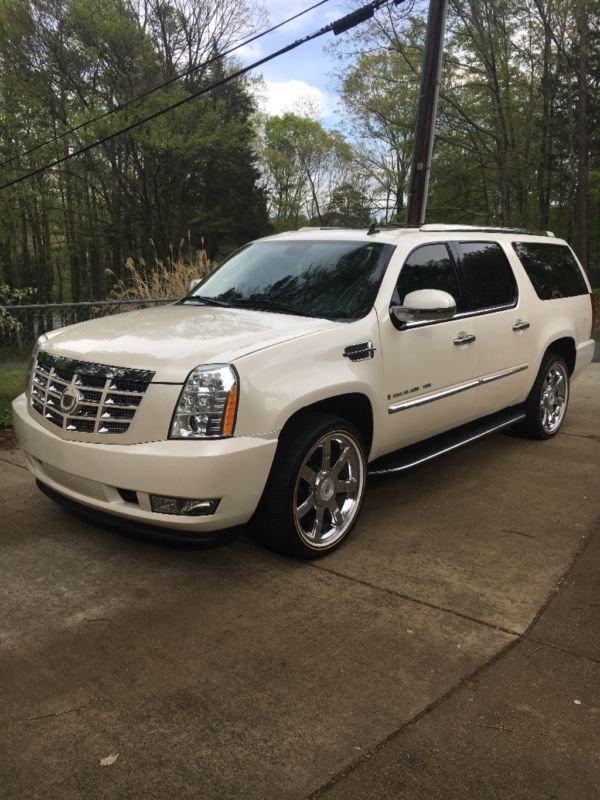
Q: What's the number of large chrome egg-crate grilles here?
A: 1